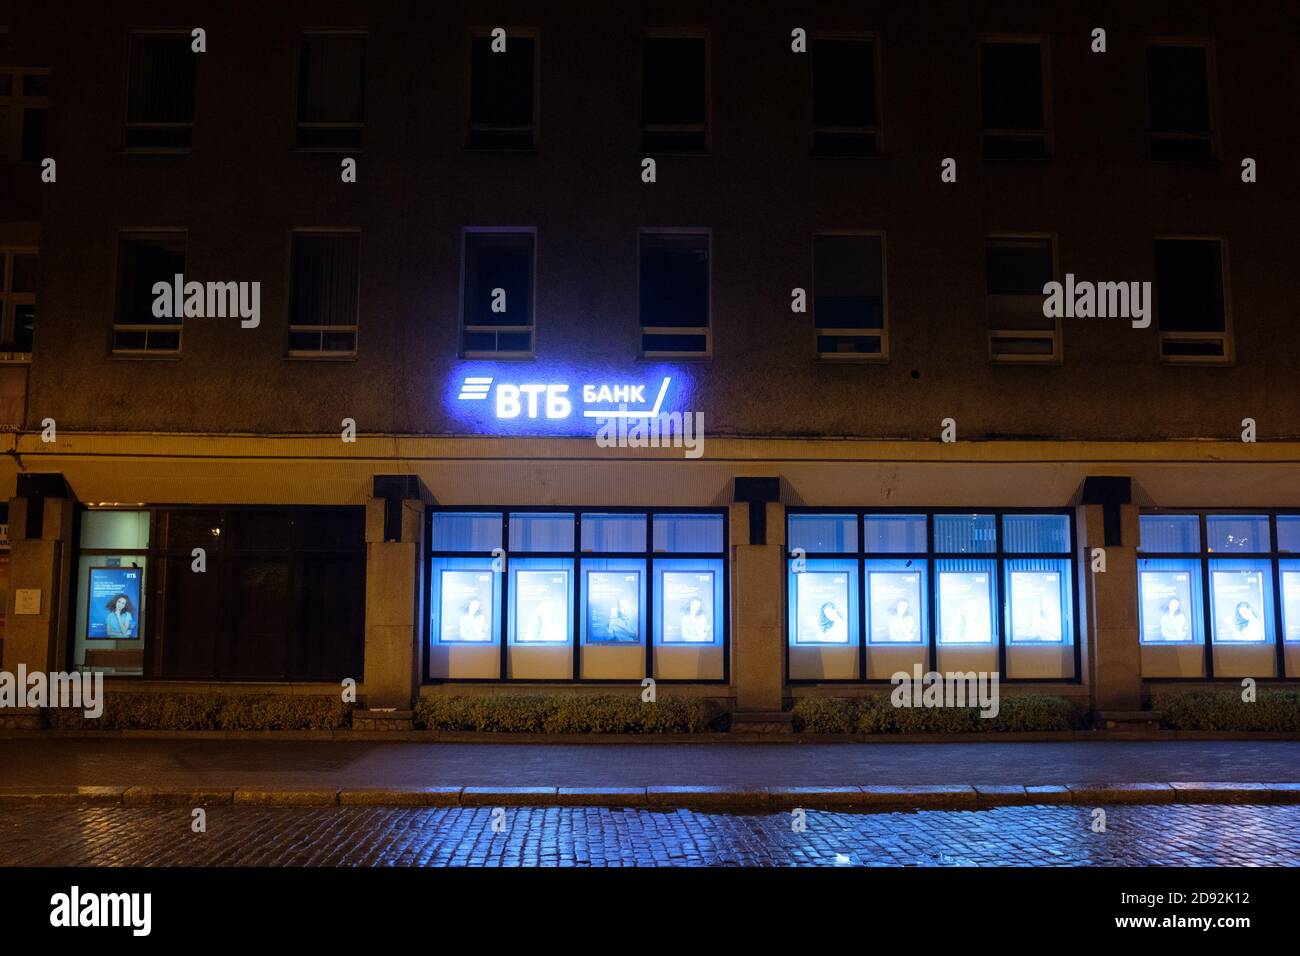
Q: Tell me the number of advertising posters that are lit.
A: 12